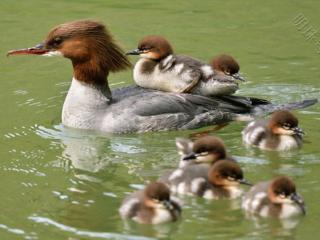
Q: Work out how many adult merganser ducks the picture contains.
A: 1